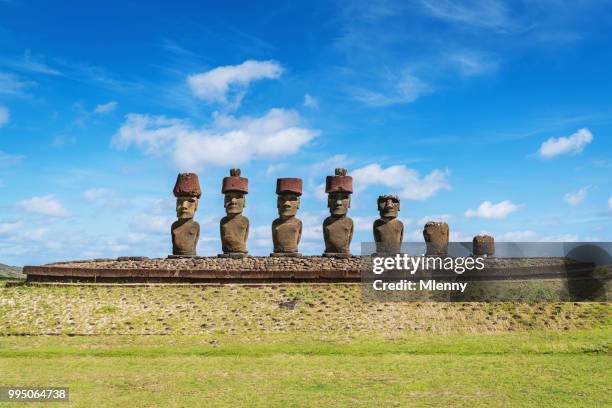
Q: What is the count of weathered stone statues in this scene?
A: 7